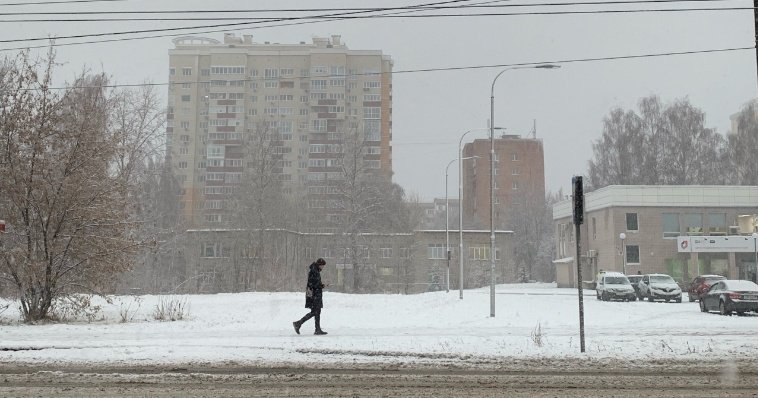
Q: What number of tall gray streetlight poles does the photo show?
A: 3